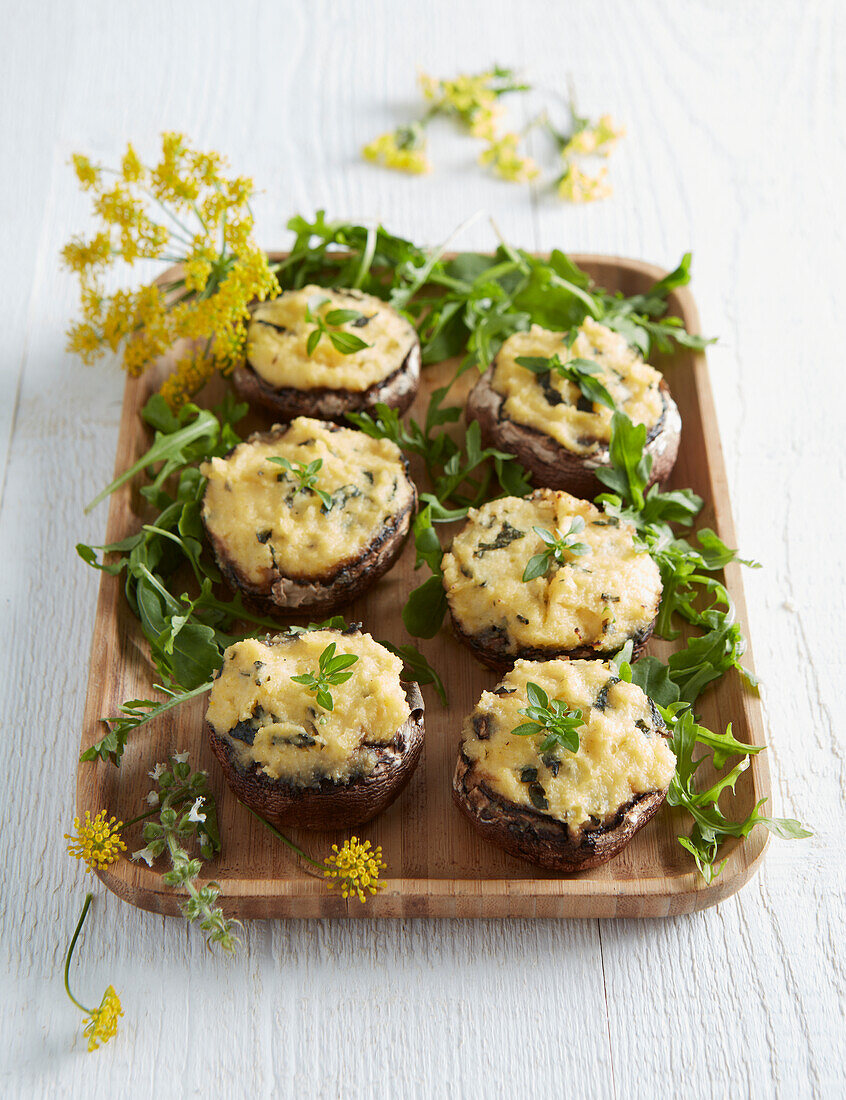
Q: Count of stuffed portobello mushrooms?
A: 6